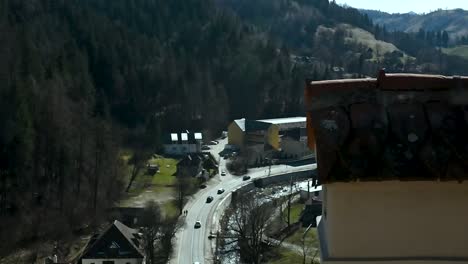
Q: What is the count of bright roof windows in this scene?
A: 3